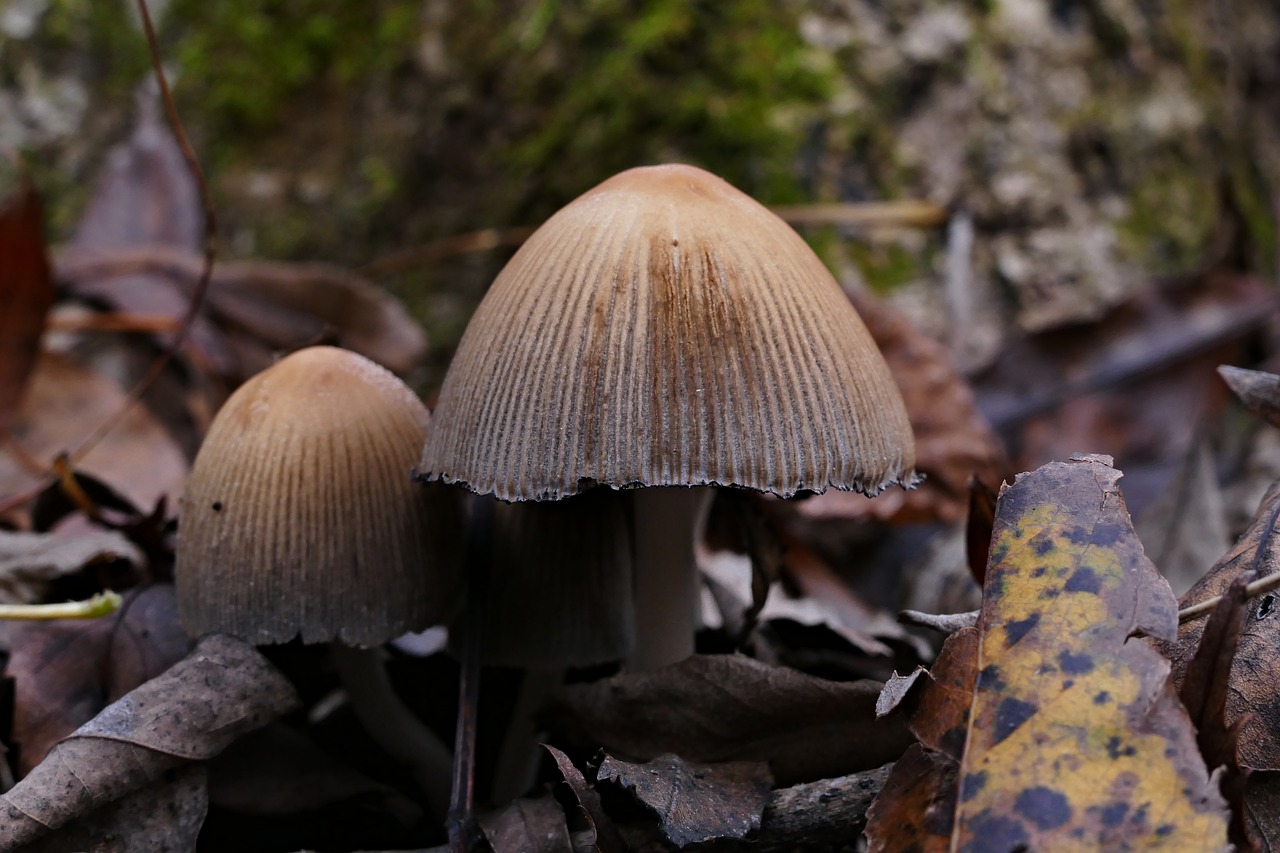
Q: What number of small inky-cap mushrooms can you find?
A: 3